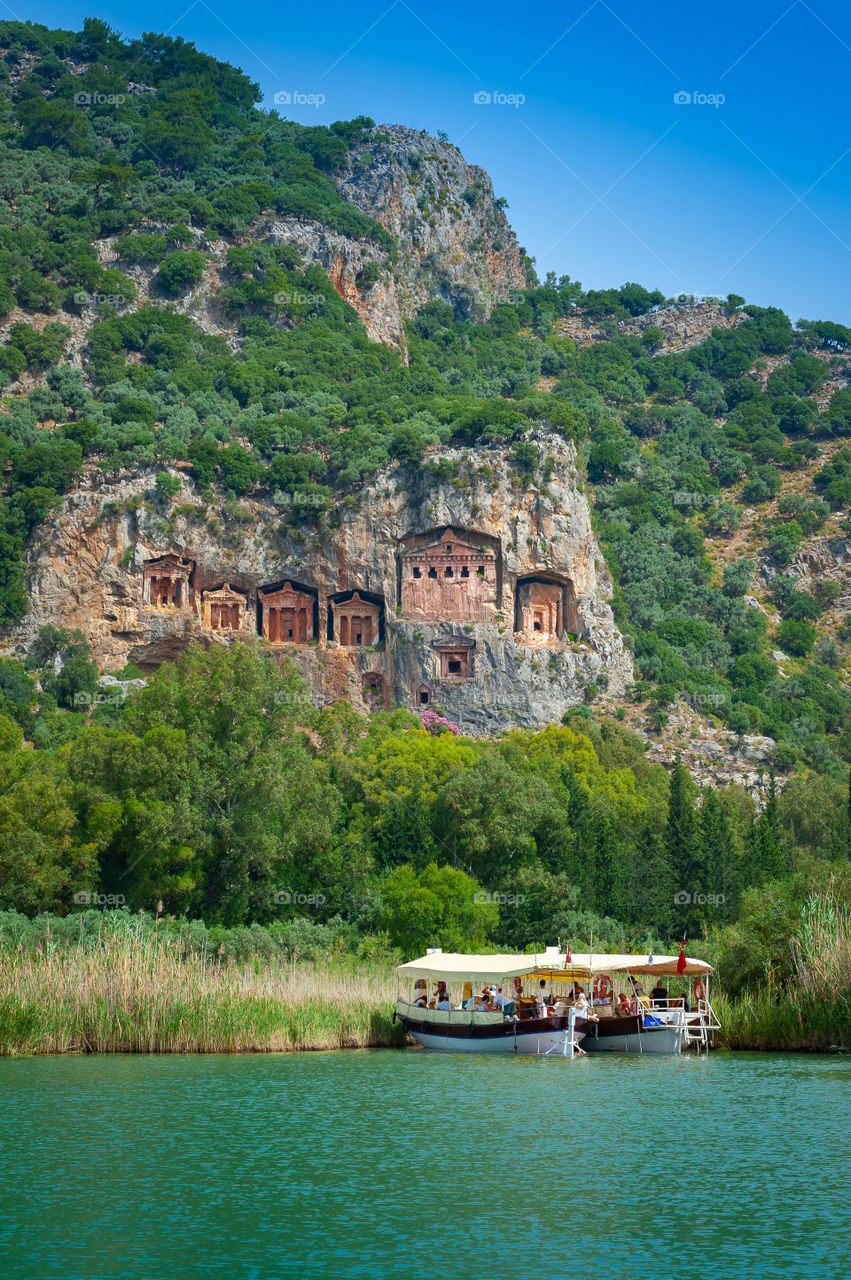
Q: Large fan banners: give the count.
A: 0